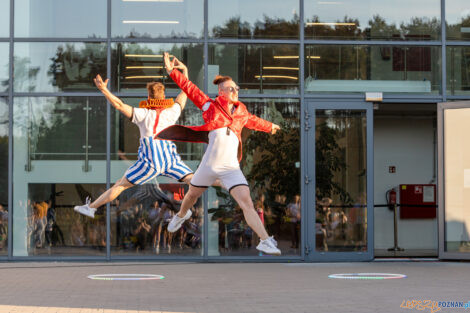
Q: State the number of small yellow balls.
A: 0